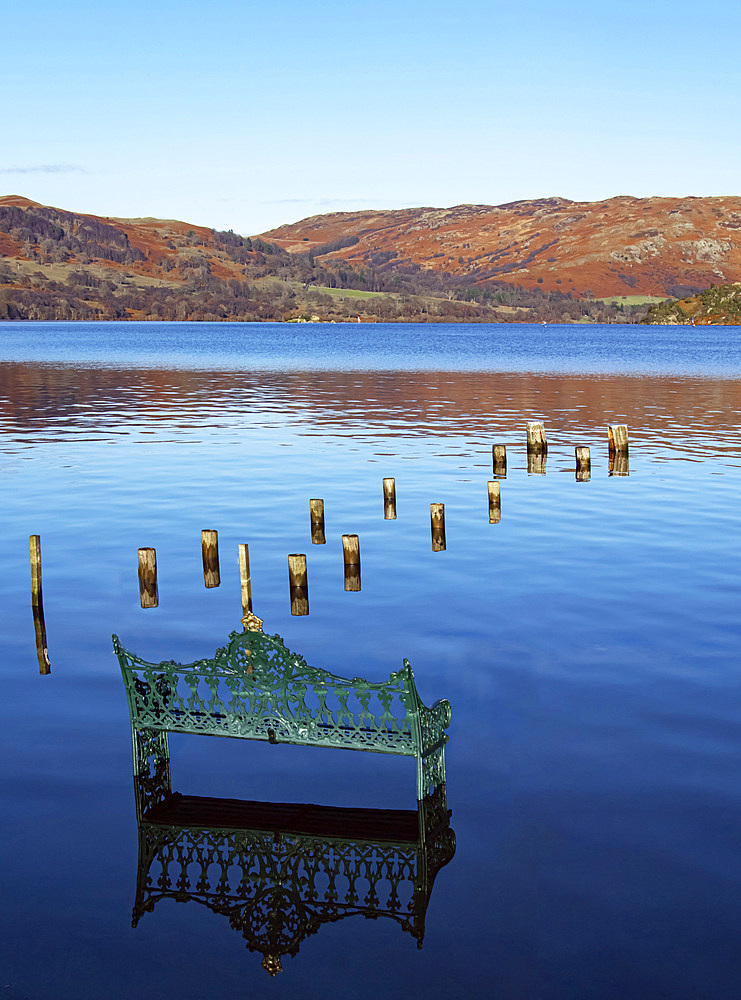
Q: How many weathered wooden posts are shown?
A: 14